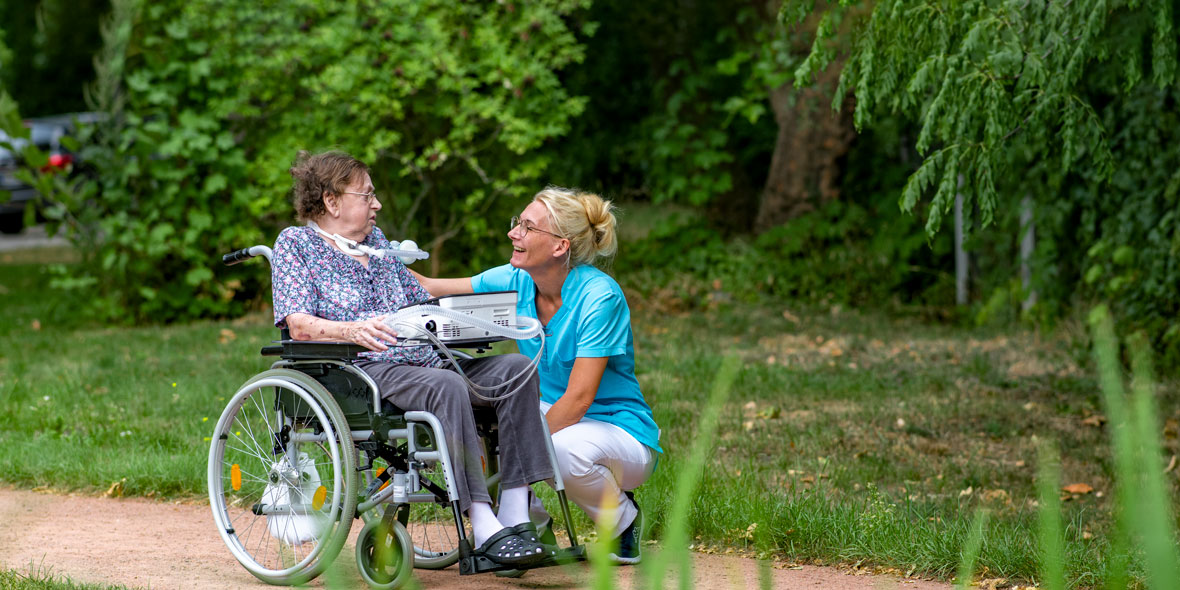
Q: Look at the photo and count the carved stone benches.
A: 0